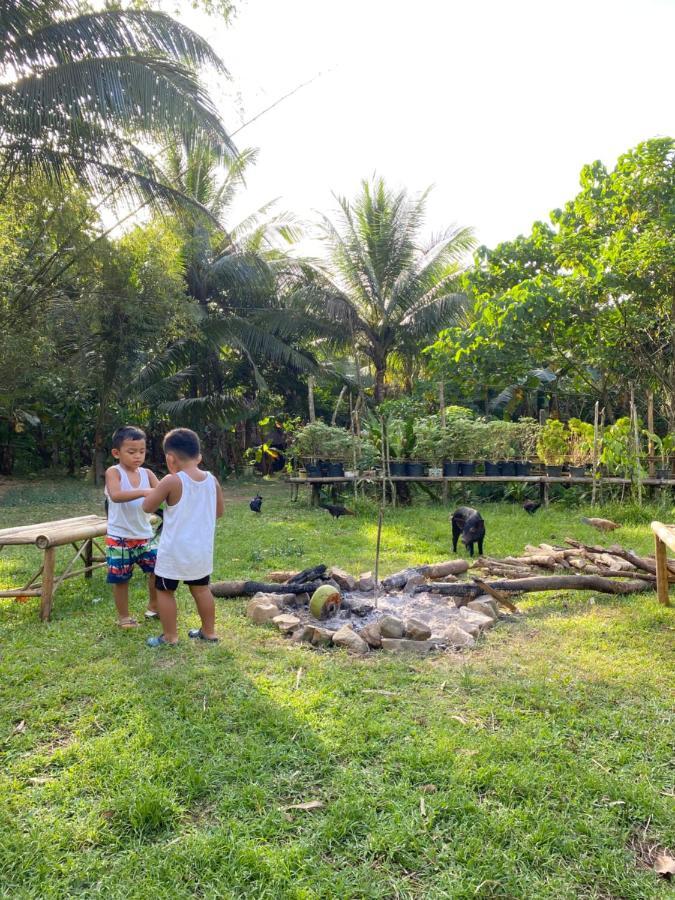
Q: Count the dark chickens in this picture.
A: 3